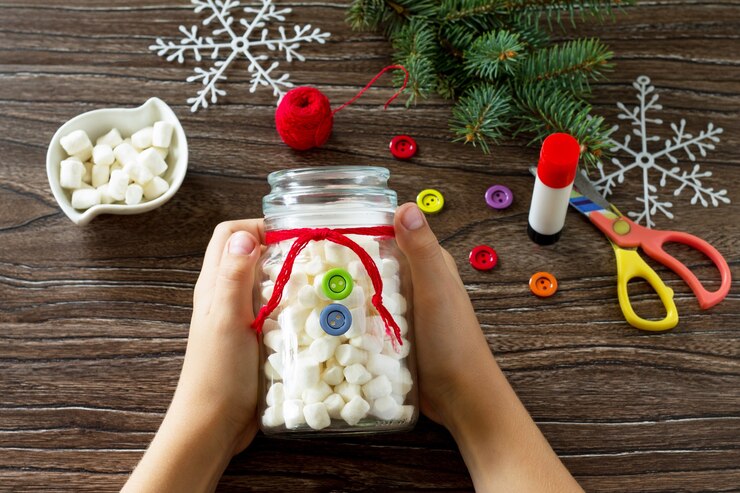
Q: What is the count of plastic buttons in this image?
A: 7